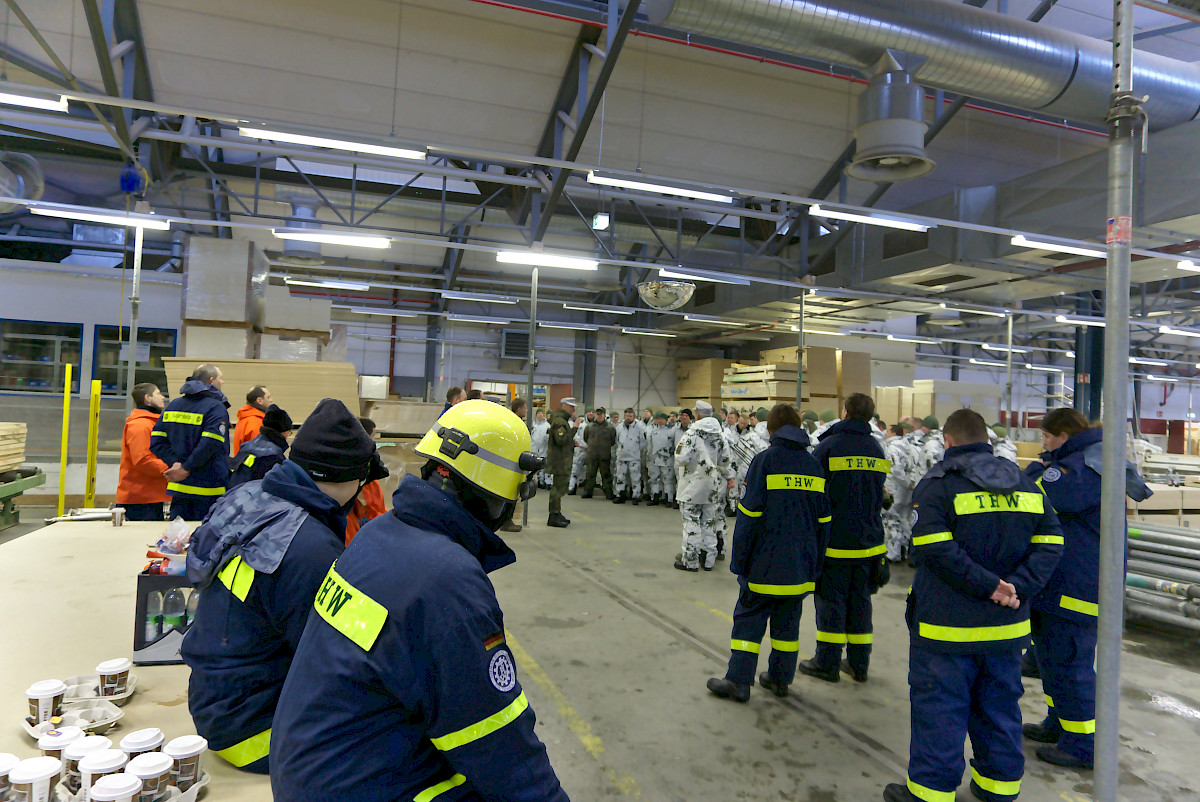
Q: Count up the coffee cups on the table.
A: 12